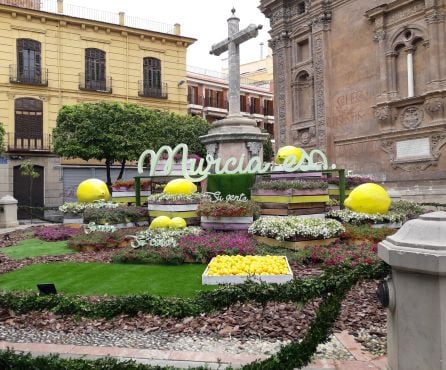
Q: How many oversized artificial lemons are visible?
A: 6